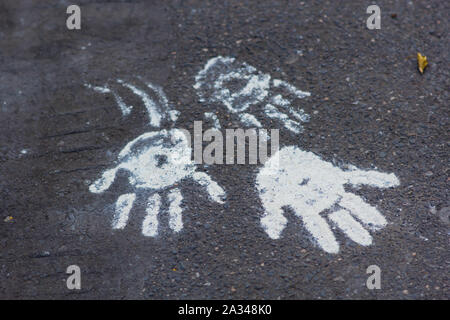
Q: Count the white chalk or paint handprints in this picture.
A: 3